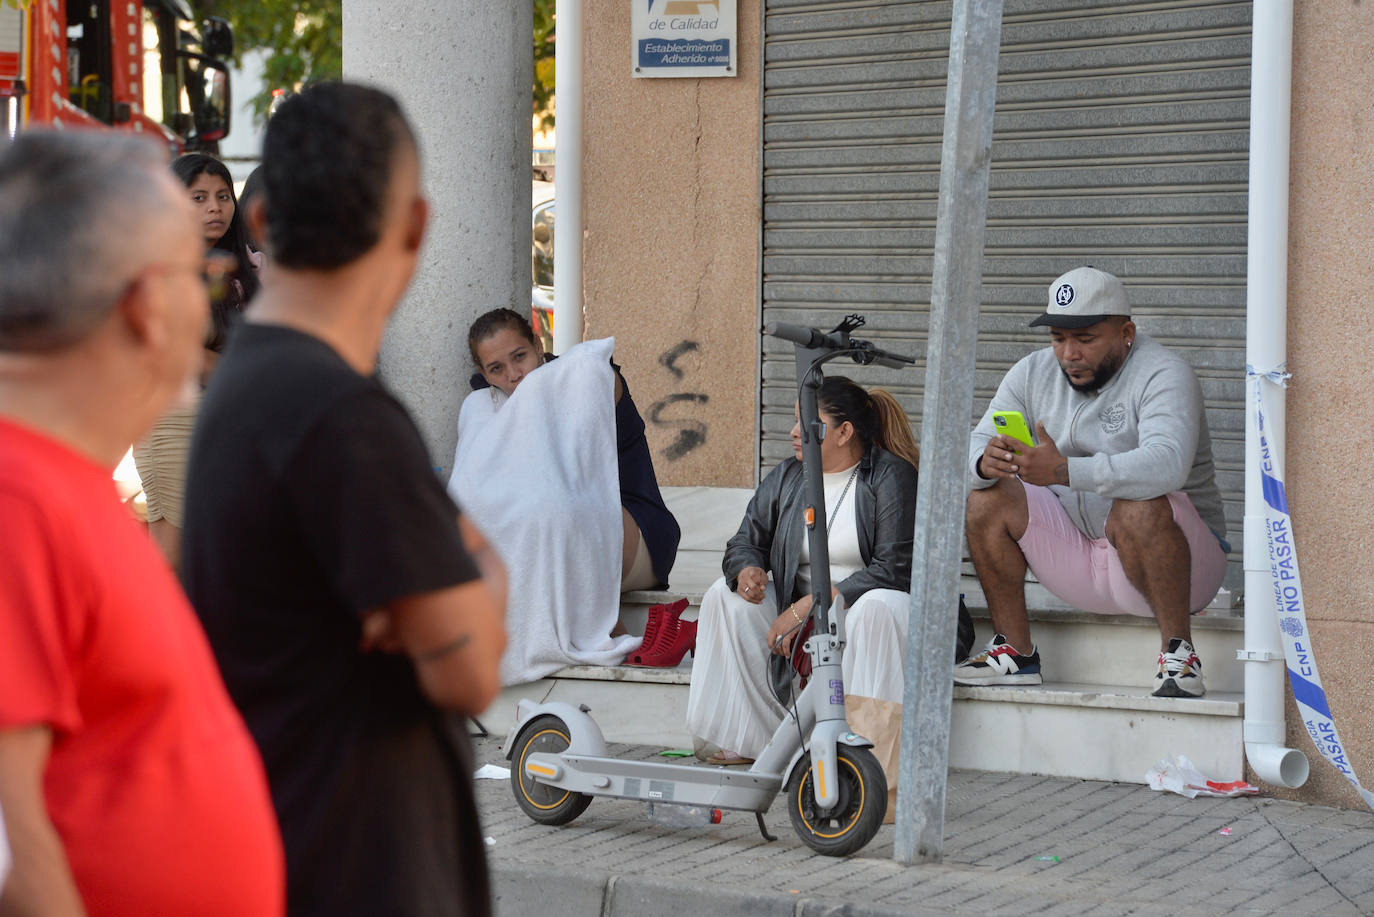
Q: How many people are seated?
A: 3